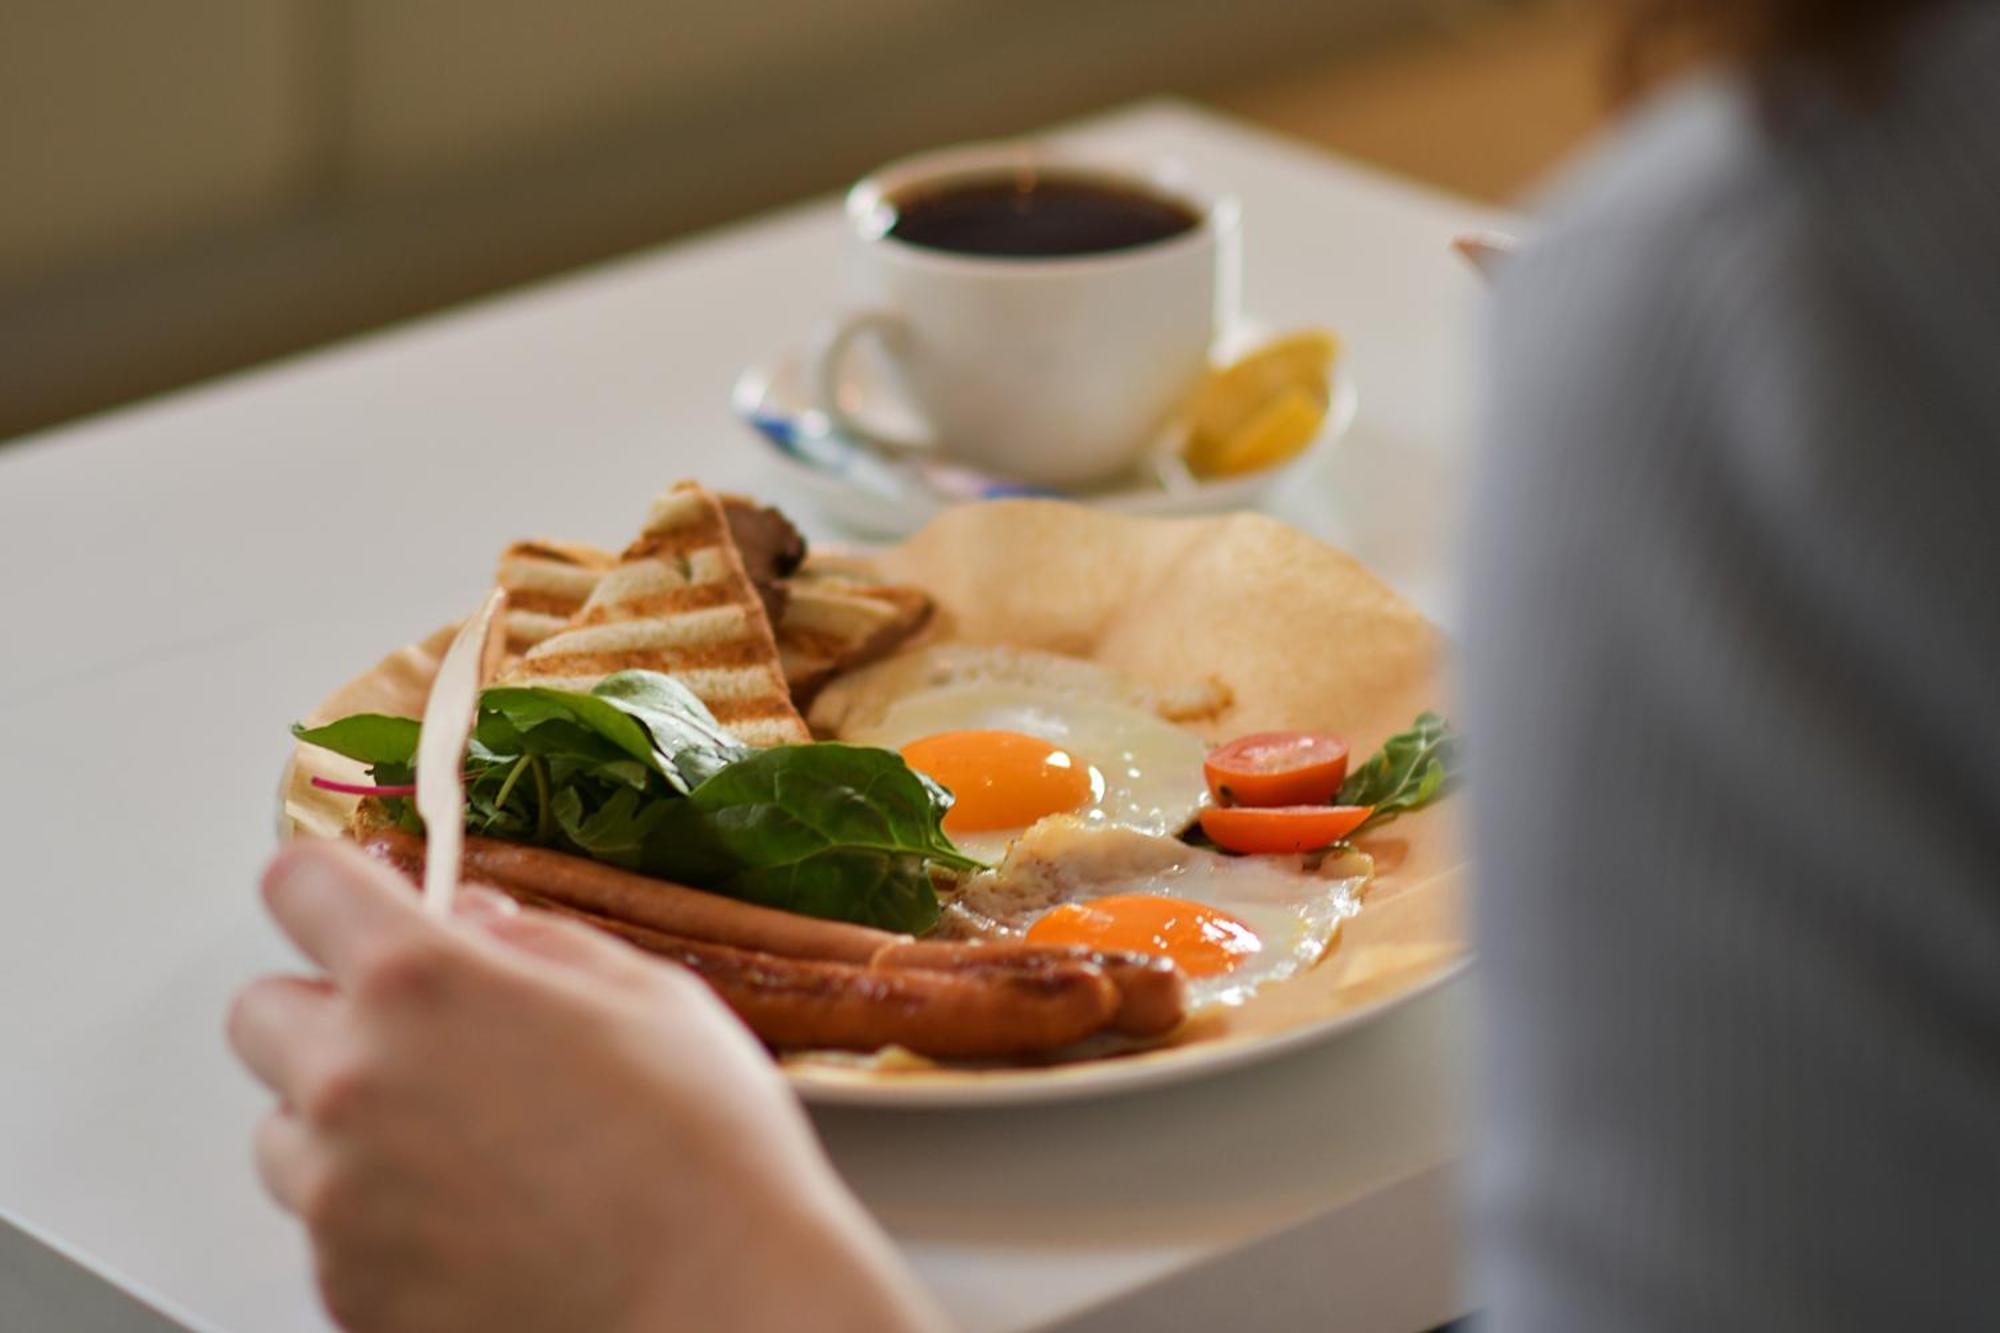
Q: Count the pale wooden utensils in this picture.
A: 1